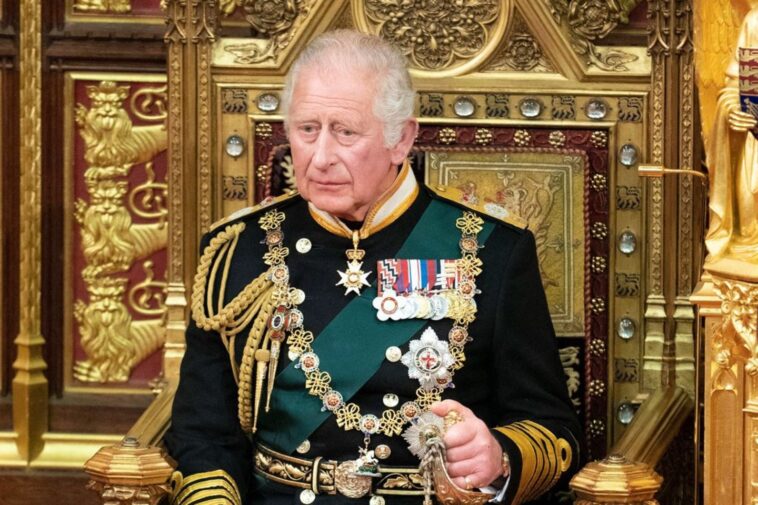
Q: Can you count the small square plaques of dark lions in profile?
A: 9